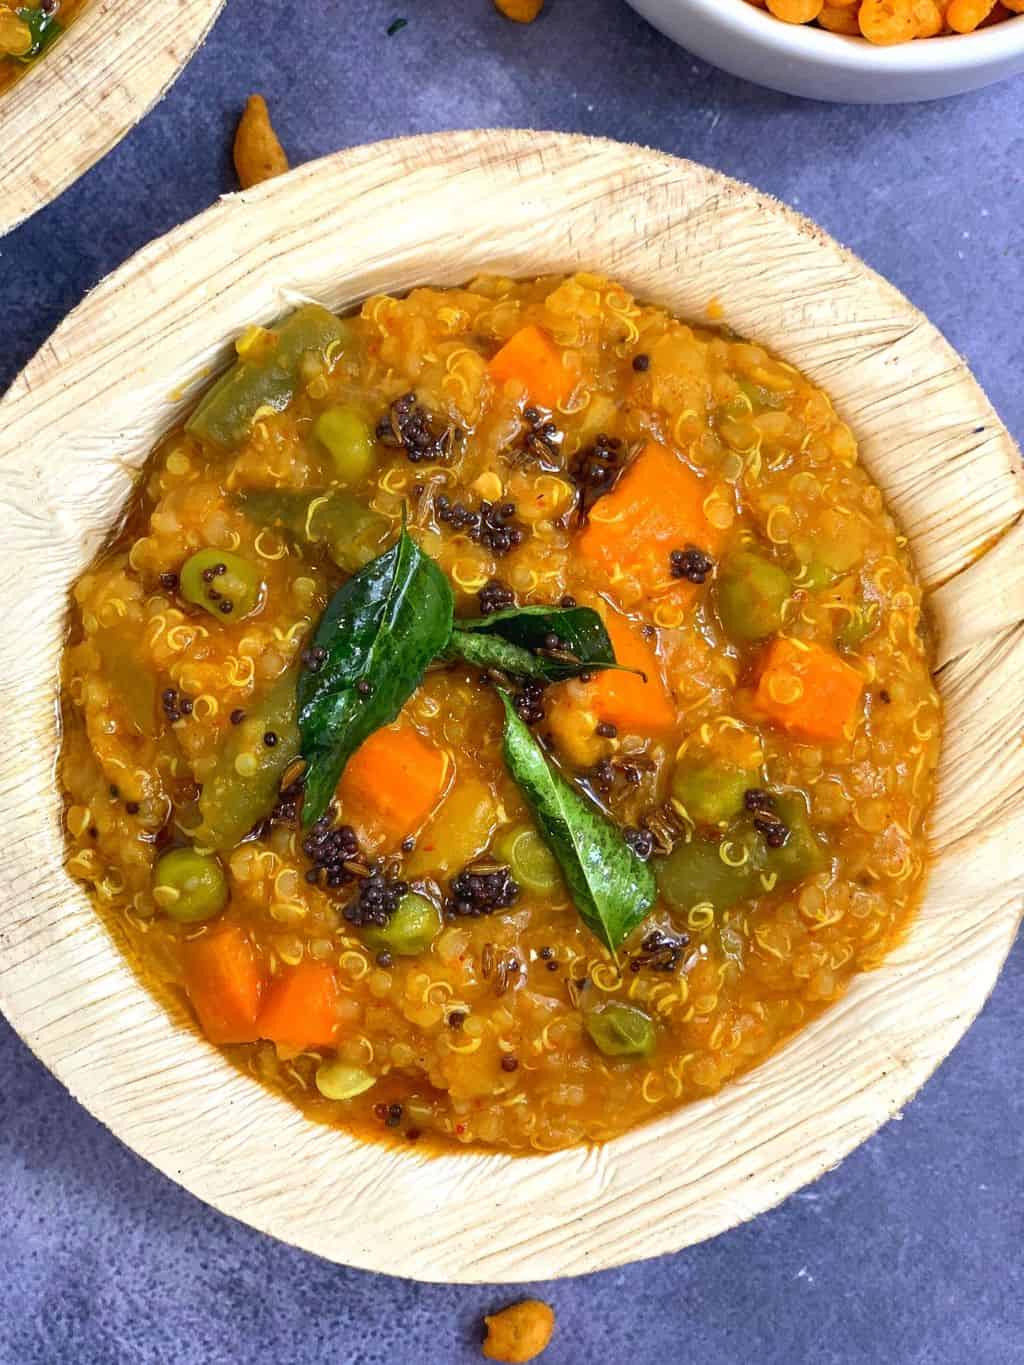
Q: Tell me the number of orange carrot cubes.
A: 7